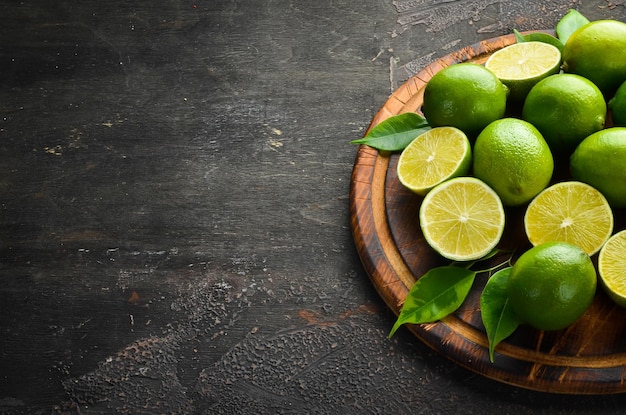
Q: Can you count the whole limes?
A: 7